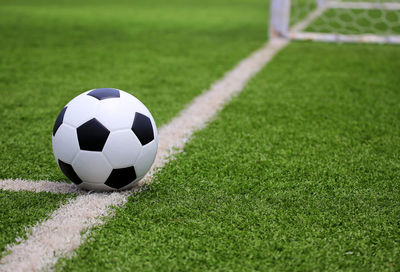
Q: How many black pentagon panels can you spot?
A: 6